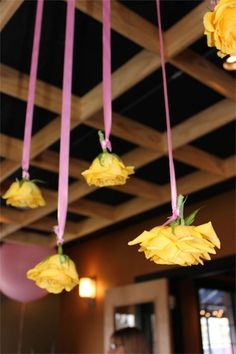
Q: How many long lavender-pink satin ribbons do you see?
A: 4